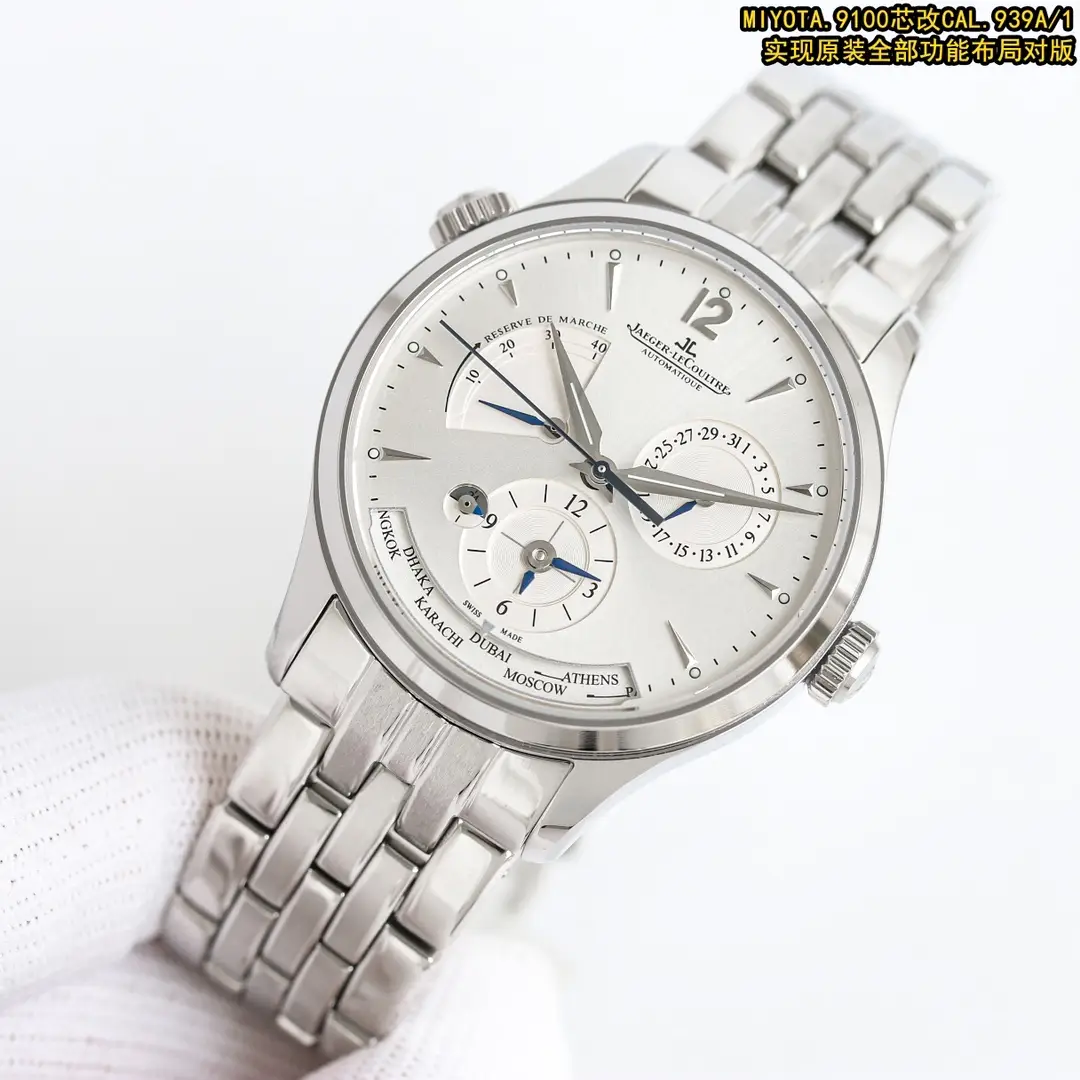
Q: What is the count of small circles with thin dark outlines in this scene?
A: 9